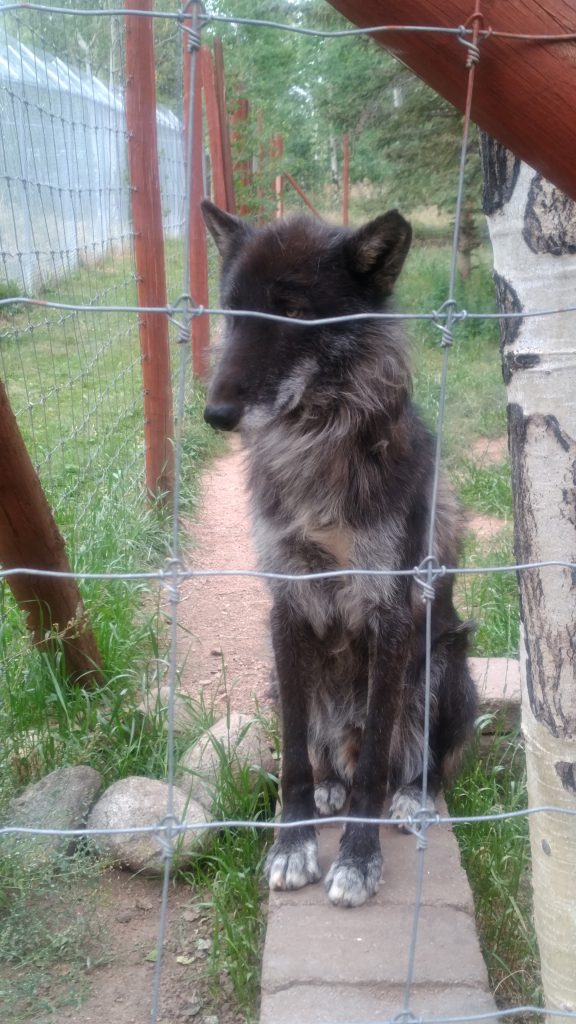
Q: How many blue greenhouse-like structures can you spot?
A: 1